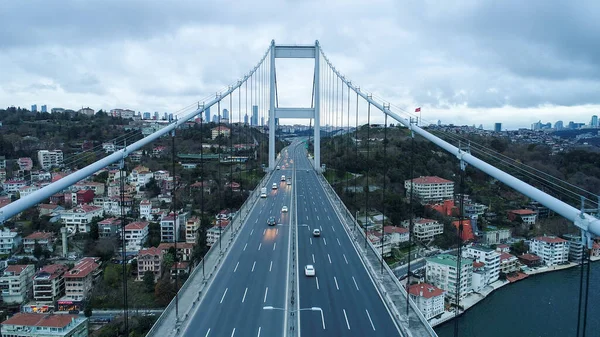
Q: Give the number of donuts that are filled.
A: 0